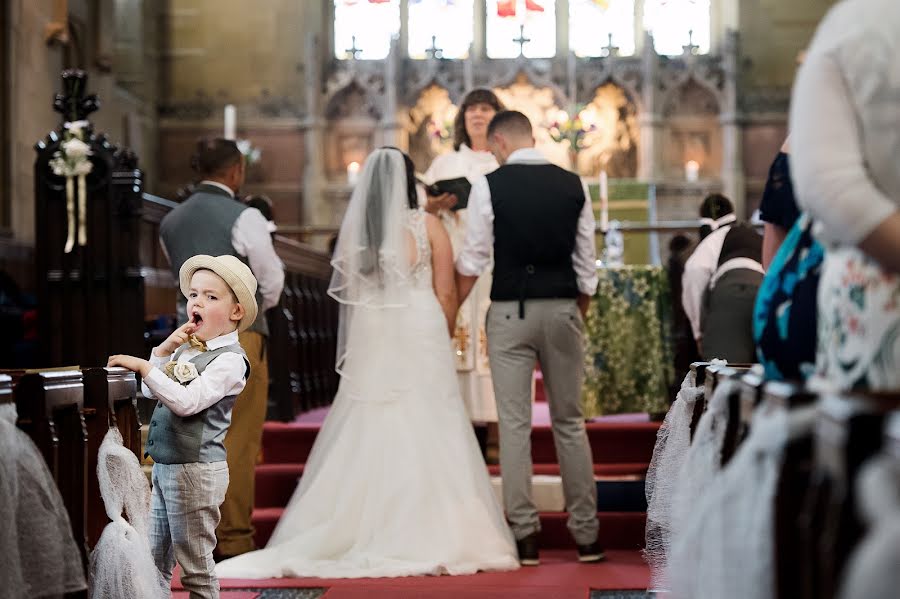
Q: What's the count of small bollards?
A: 0